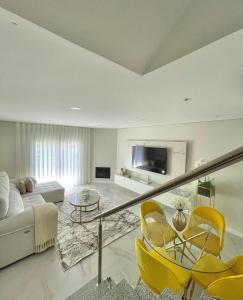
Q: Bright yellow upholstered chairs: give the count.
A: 4